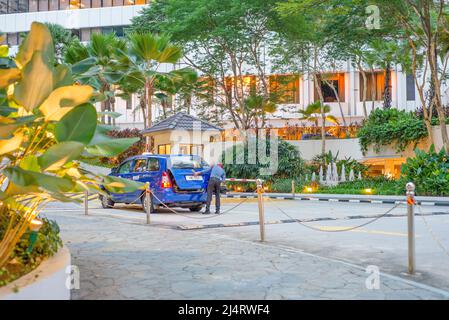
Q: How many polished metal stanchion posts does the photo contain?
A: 4